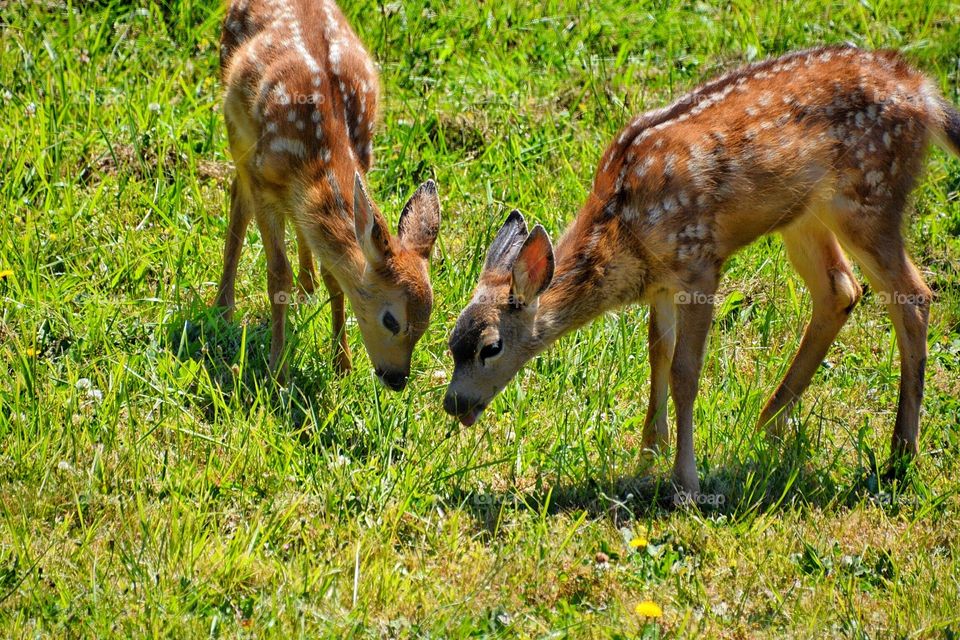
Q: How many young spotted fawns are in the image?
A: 2